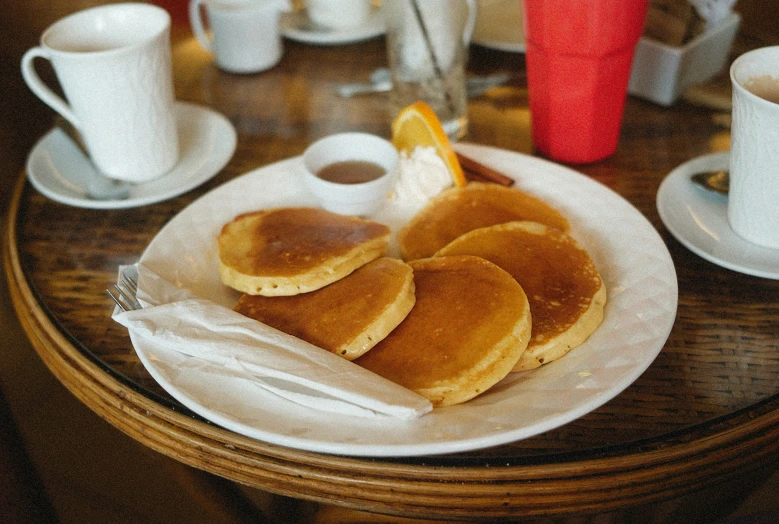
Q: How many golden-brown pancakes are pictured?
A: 5